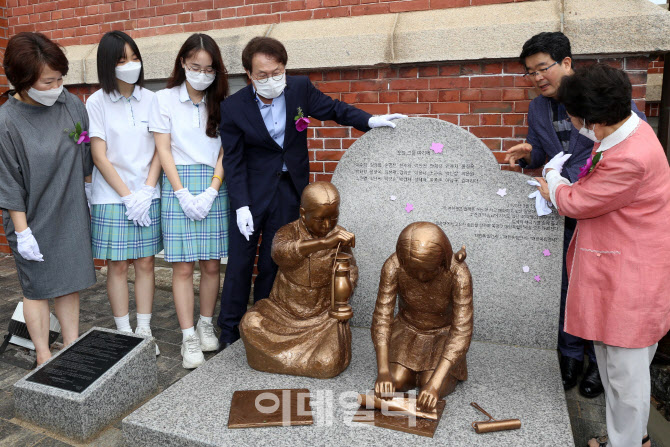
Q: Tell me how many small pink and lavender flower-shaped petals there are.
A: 7